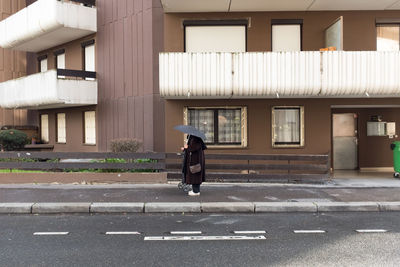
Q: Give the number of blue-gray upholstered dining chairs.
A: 0